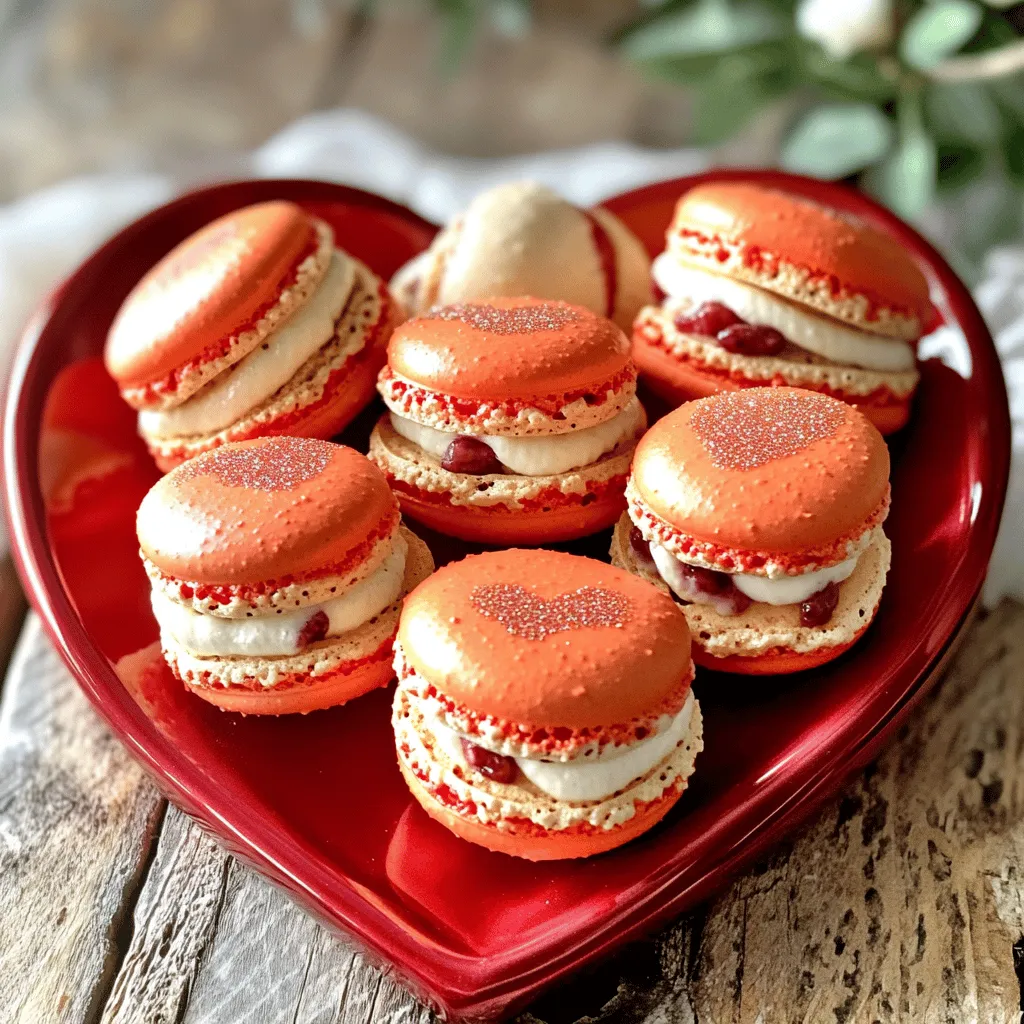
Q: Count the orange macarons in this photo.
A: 6